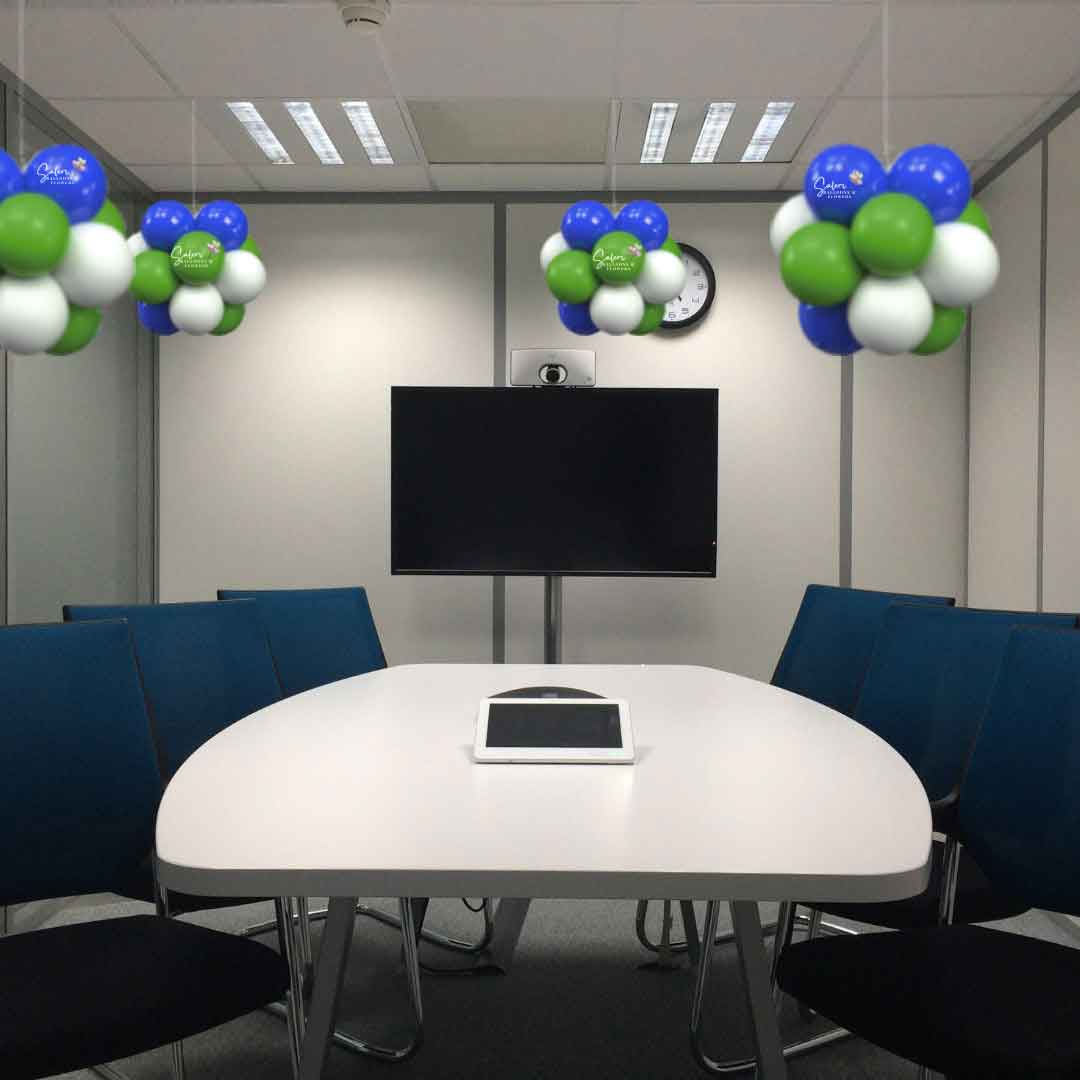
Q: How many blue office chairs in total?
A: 6